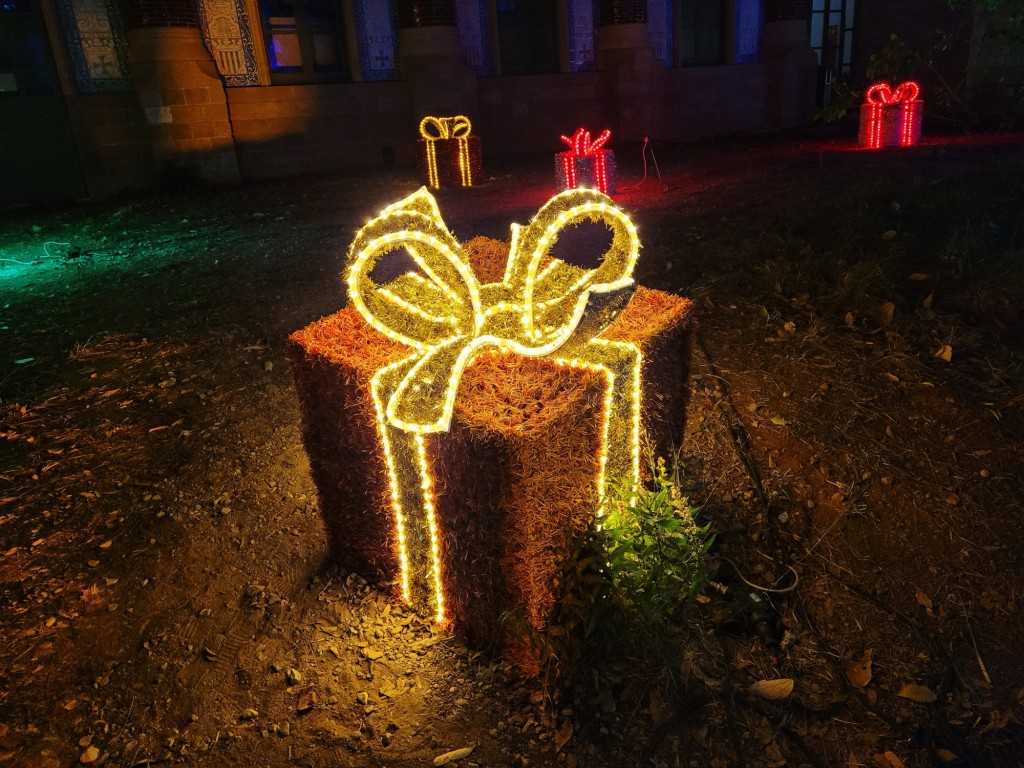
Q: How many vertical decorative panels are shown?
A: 7